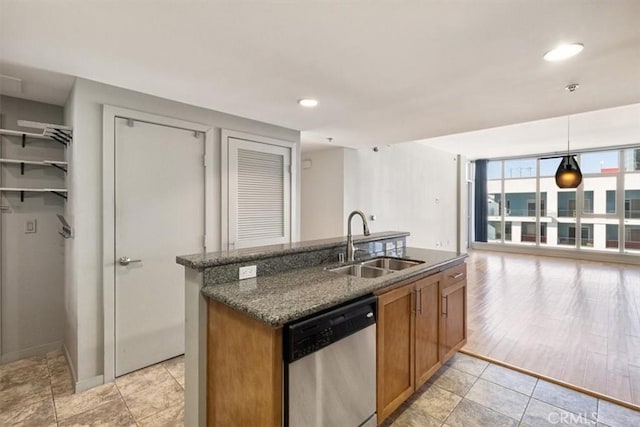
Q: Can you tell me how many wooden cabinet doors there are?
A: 3